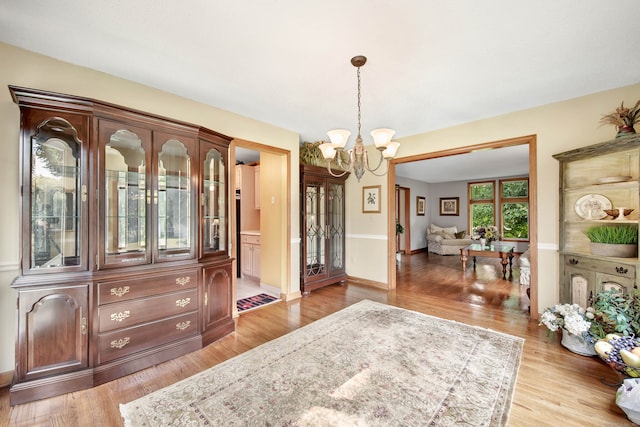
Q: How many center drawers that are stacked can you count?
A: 3